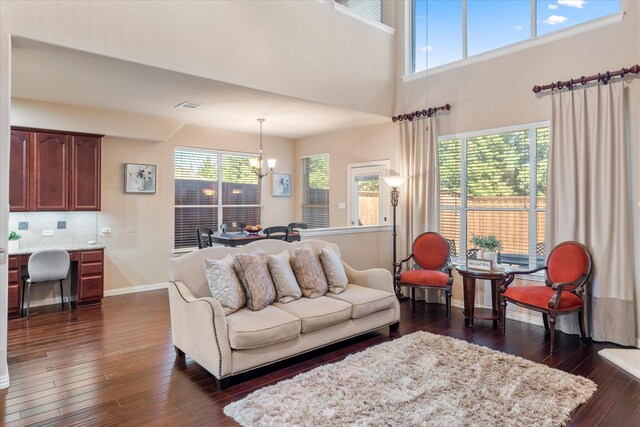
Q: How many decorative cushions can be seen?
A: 5